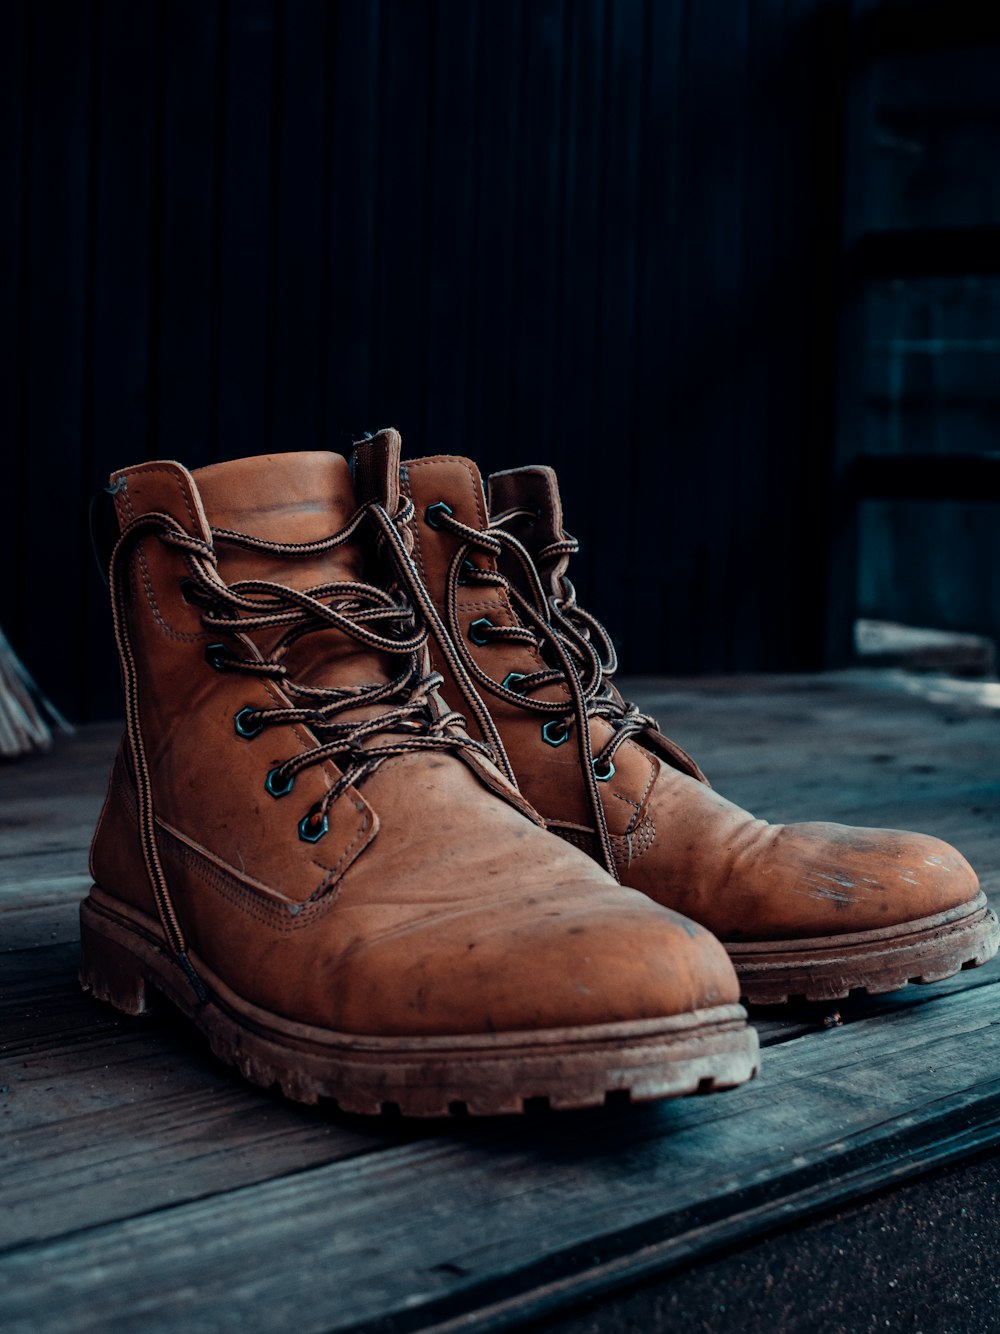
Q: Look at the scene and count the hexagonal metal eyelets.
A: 11